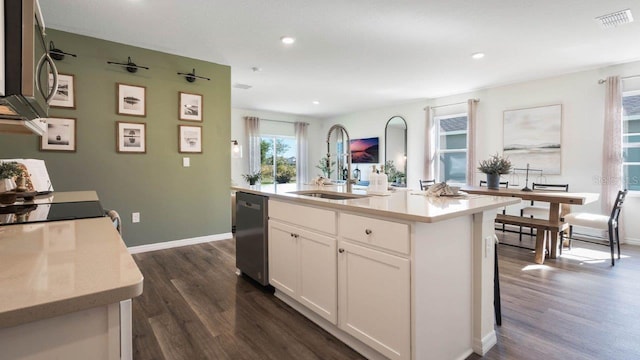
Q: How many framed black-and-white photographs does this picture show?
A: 6